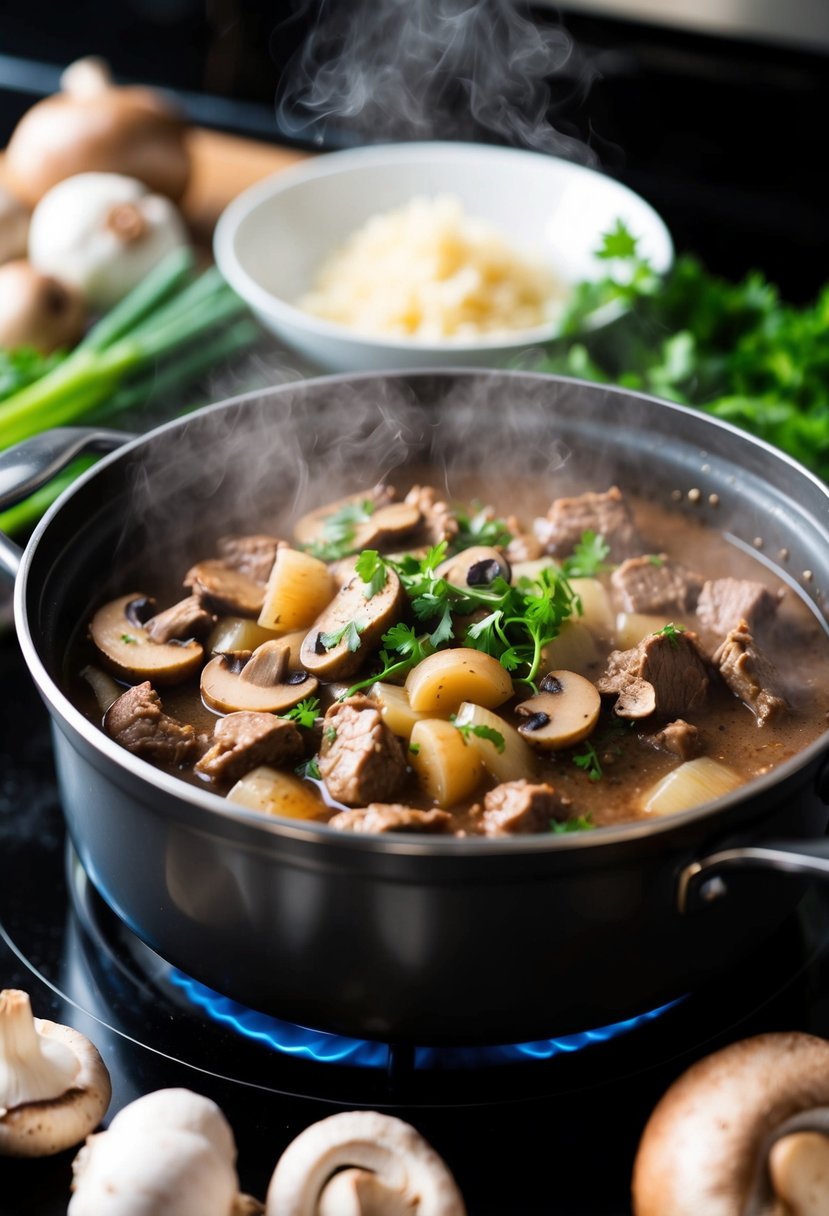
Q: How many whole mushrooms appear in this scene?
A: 4